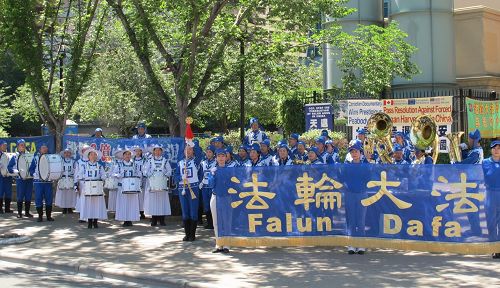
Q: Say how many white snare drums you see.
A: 5